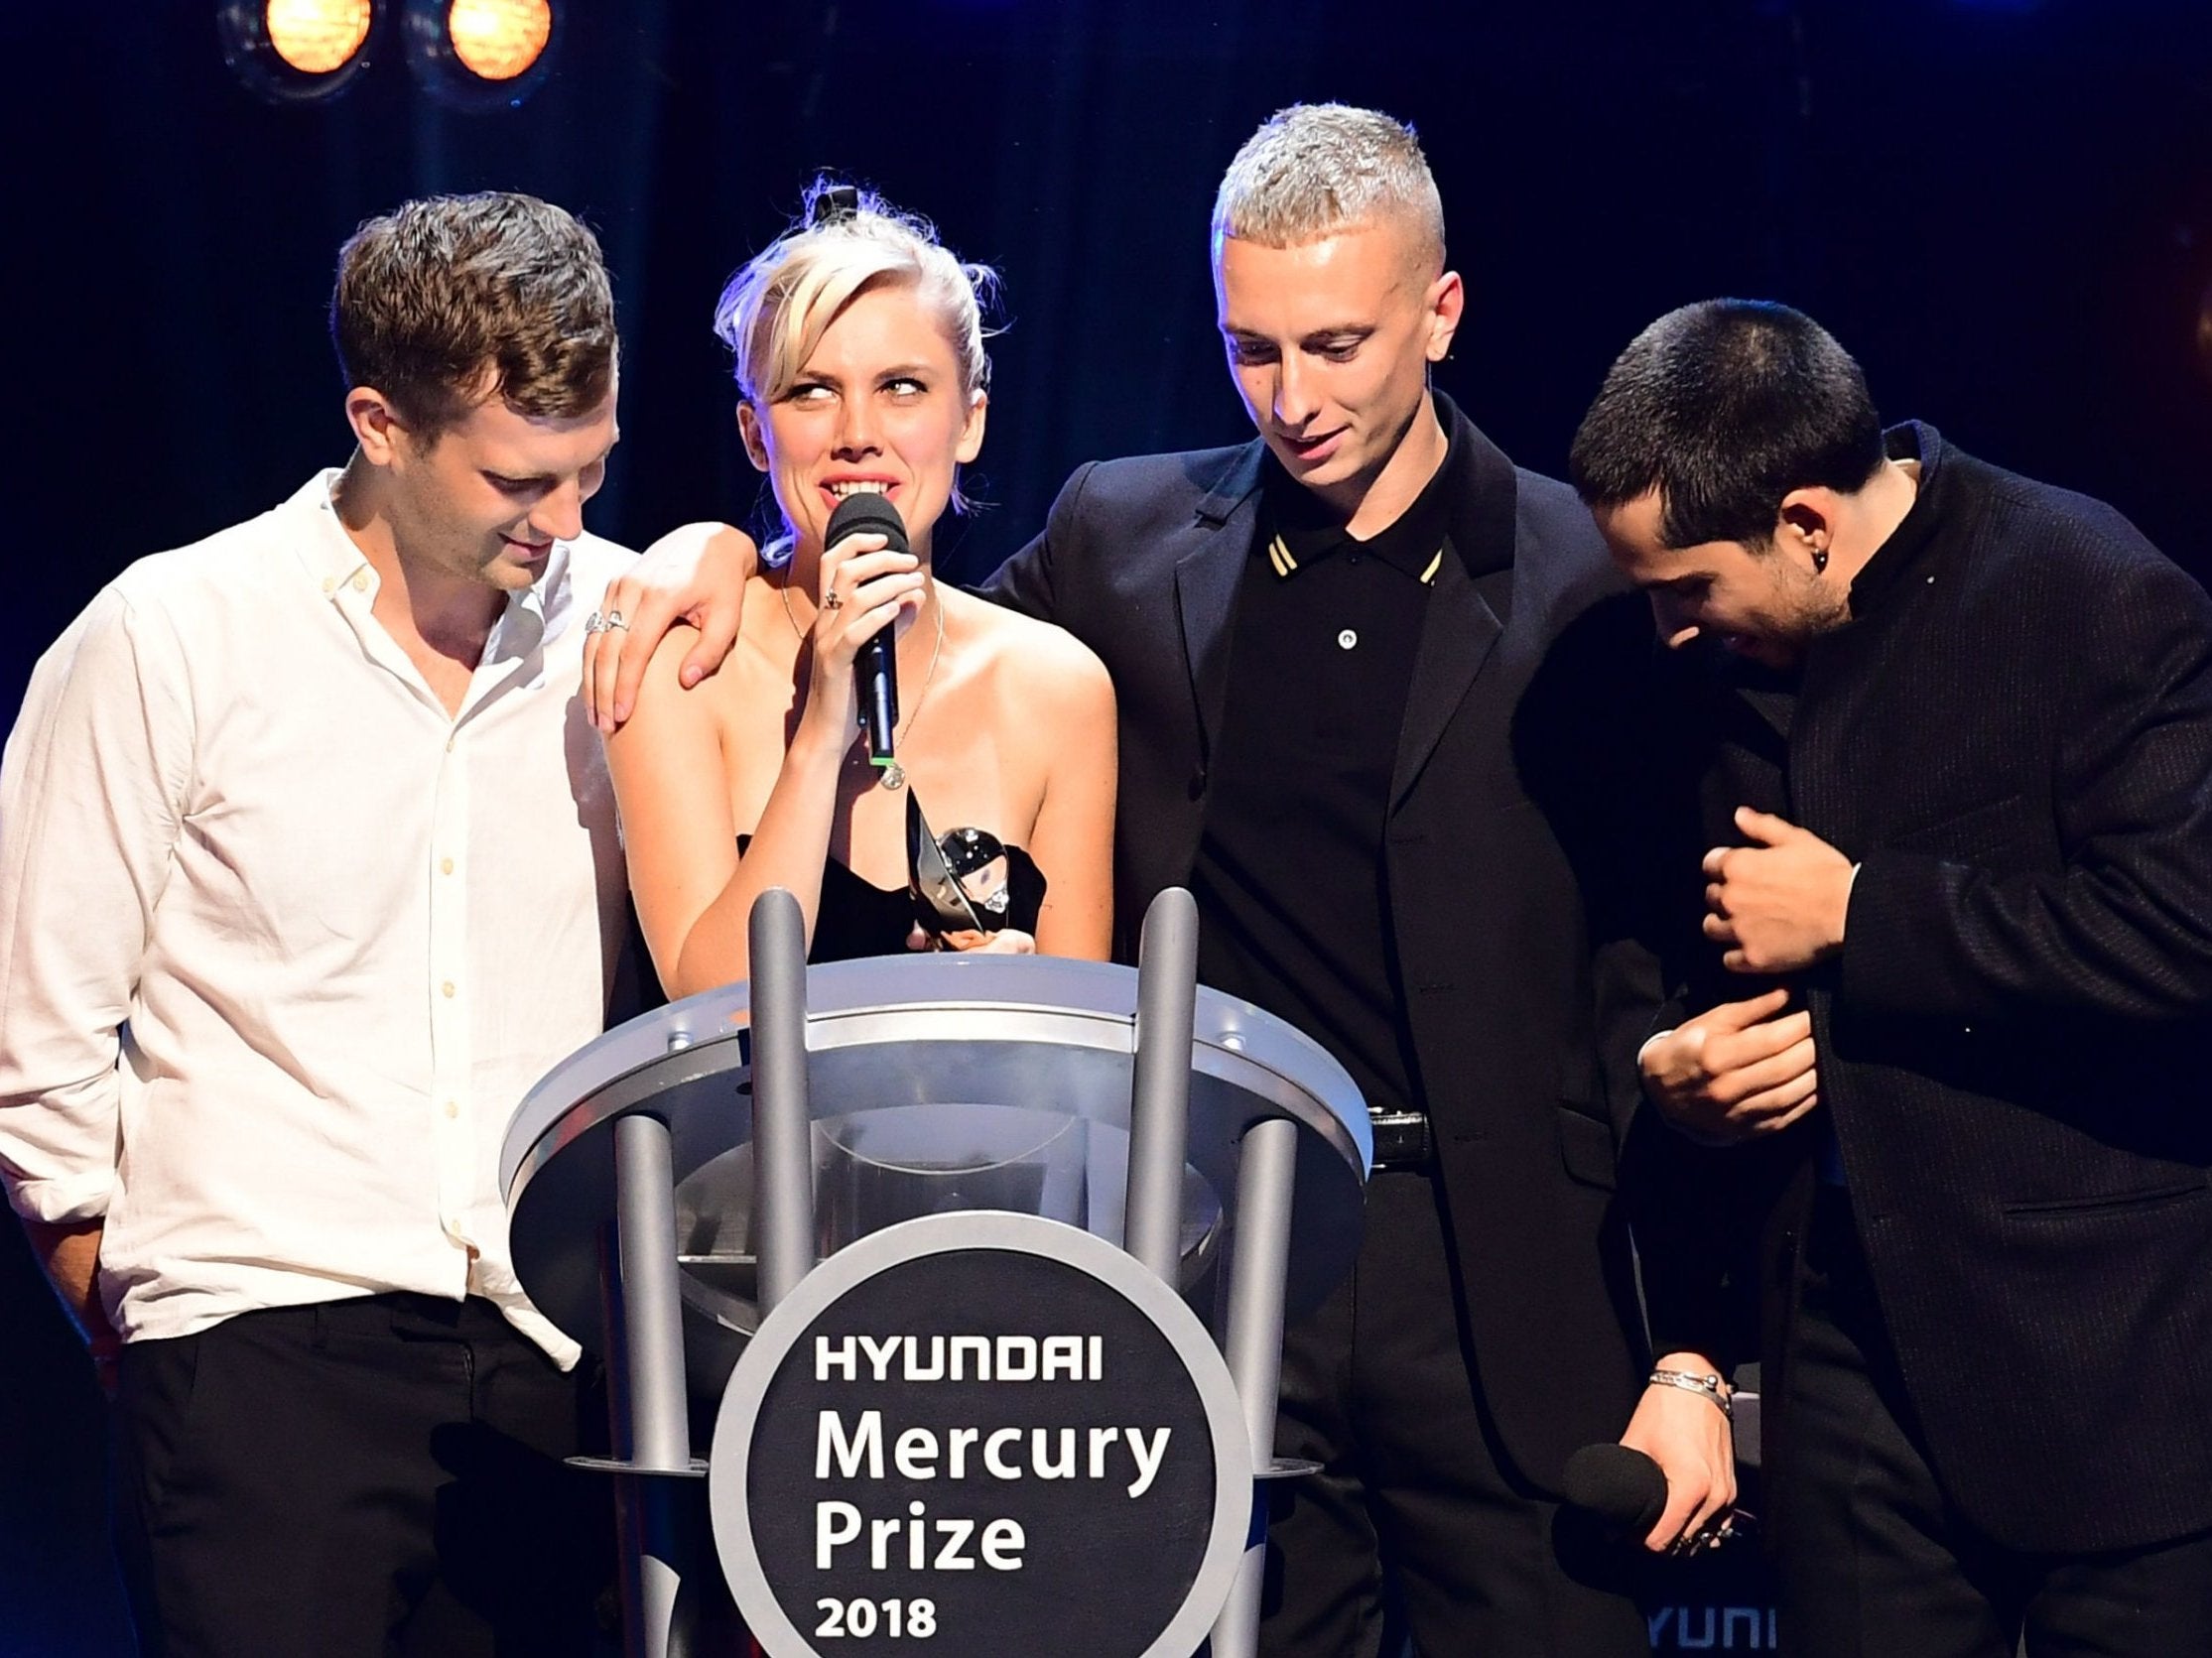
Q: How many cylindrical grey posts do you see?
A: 4